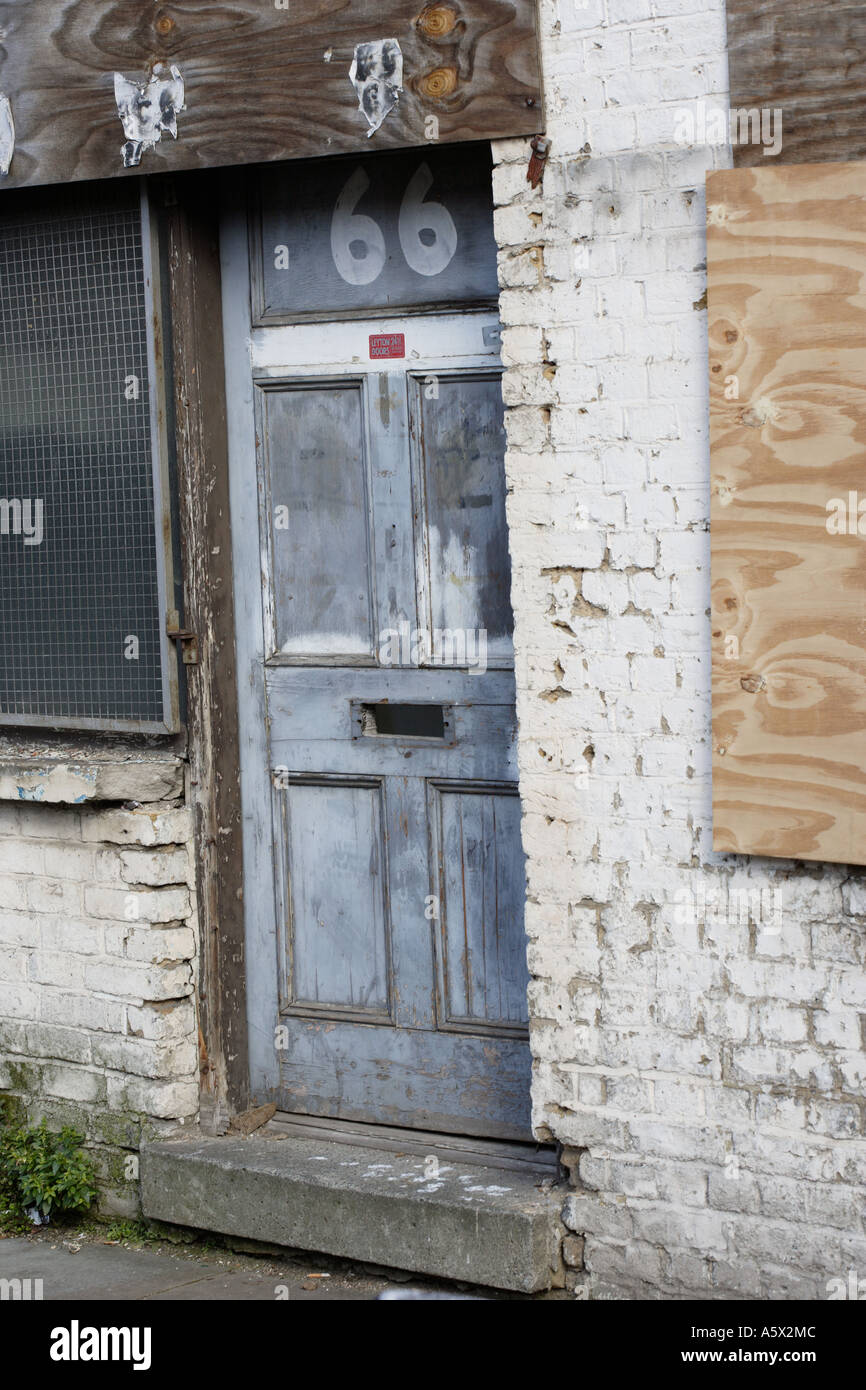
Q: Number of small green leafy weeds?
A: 1